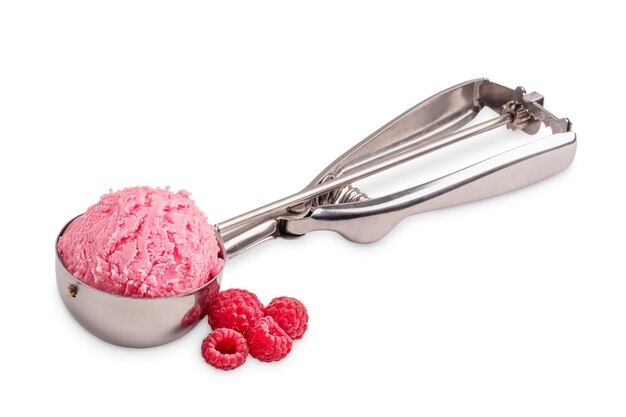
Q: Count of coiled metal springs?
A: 1